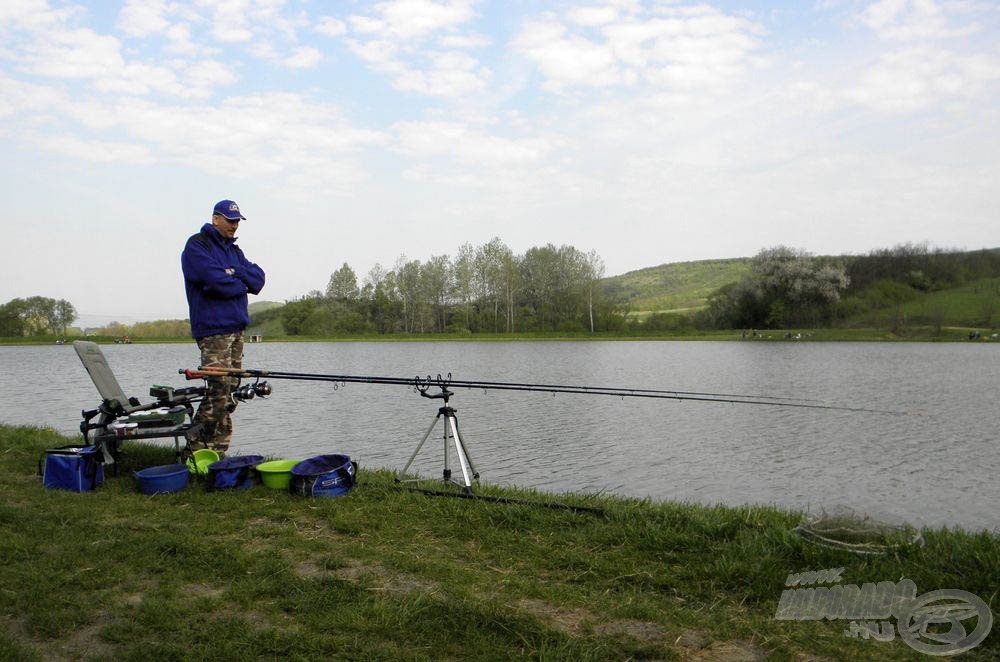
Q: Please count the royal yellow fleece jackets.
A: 0